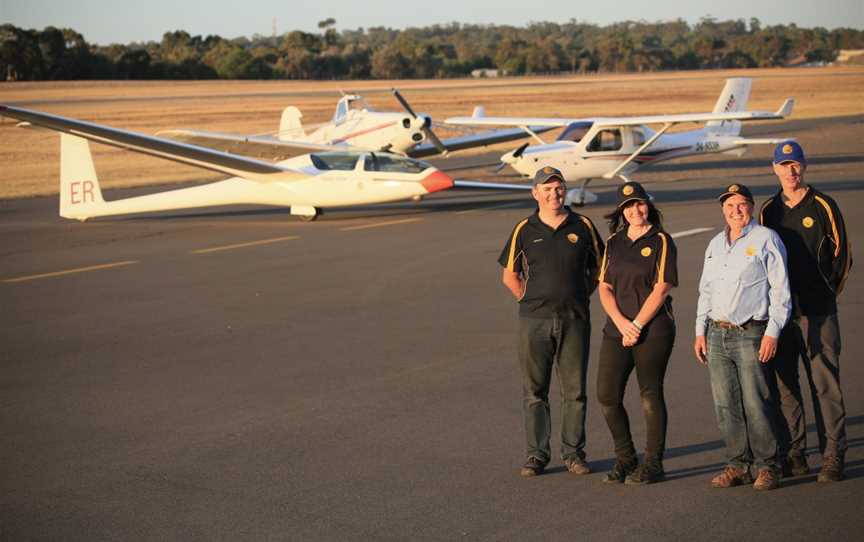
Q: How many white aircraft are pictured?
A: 3